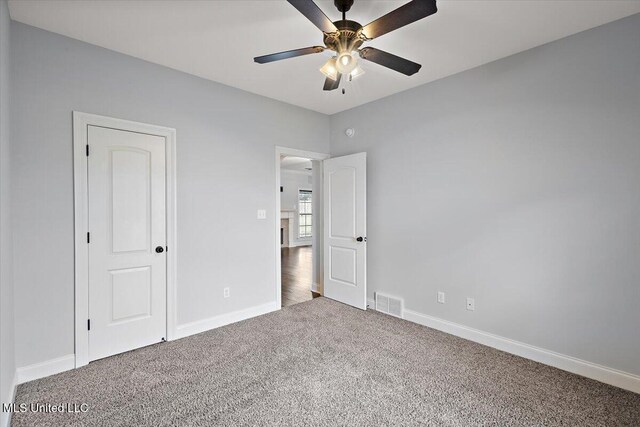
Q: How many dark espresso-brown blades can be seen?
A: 5